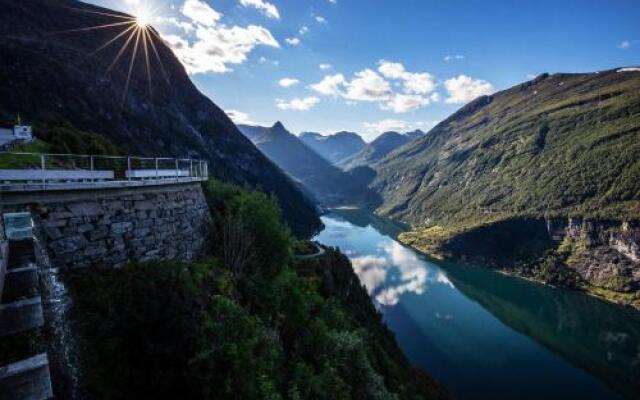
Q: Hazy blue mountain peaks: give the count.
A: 3